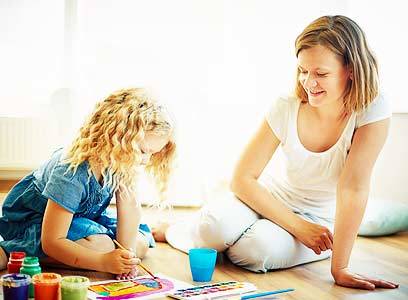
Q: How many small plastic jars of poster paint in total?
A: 5